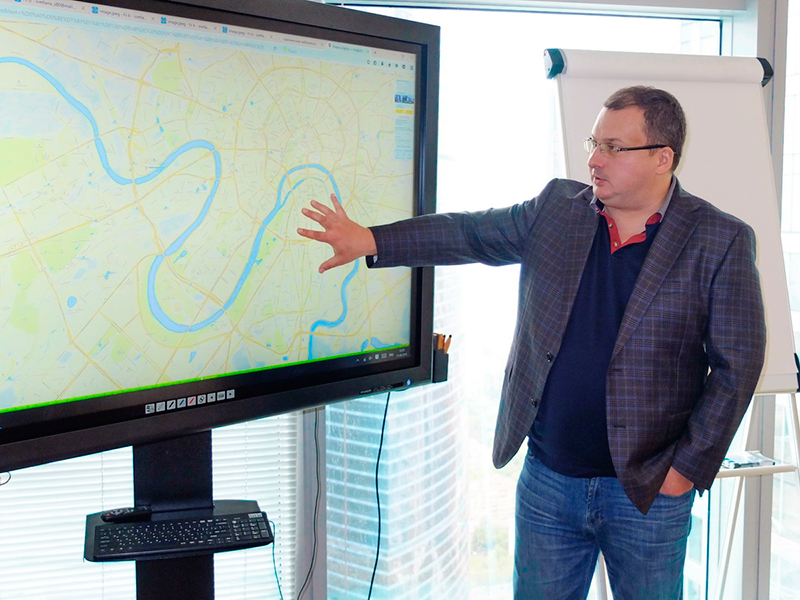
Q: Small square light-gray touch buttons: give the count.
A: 9